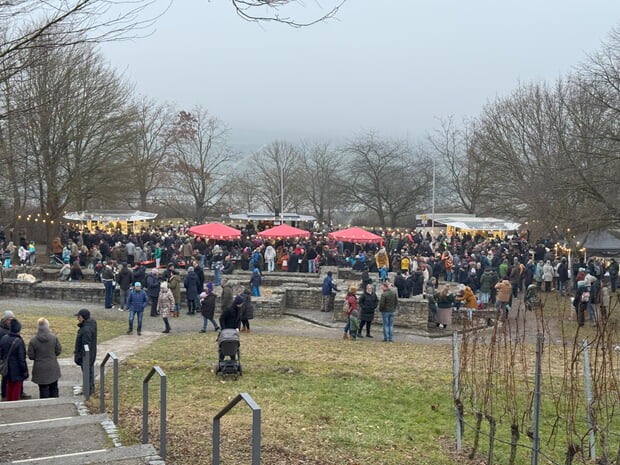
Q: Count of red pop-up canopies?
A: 3